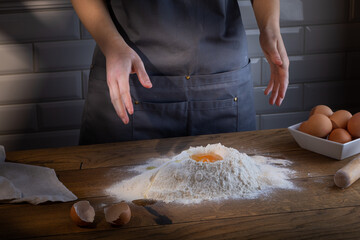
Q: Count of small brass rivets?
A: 3